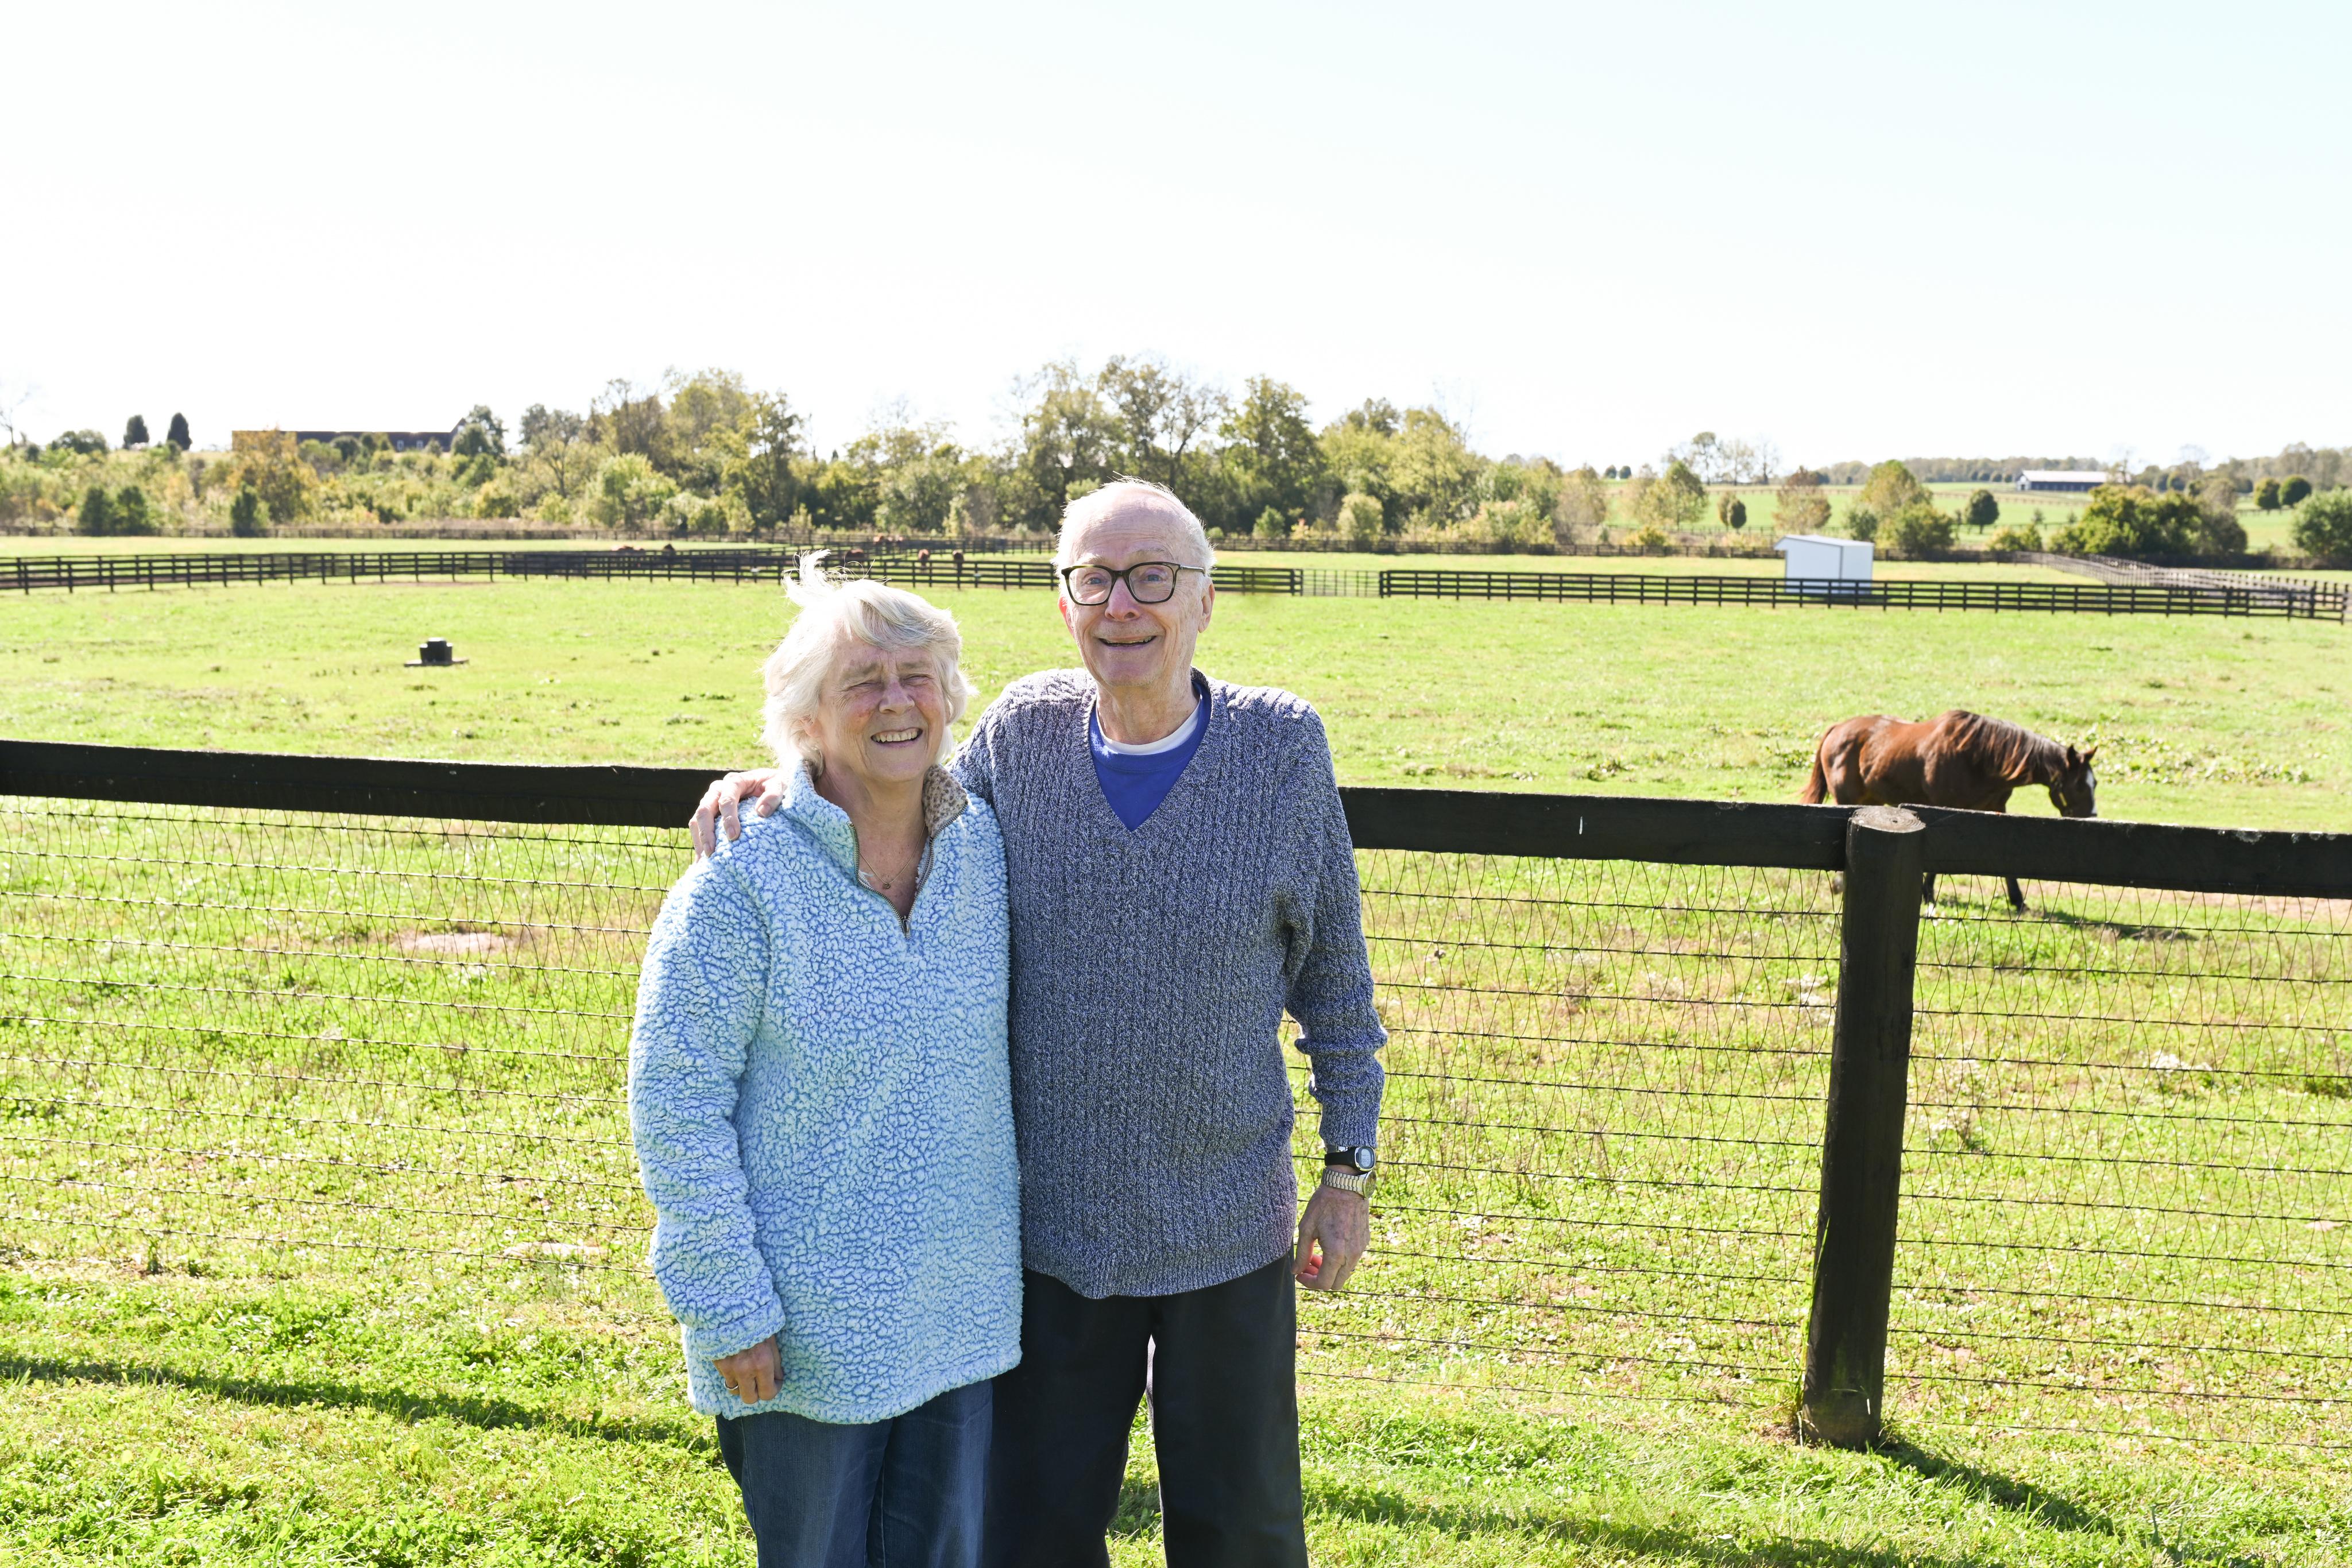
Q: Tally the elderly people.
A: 2